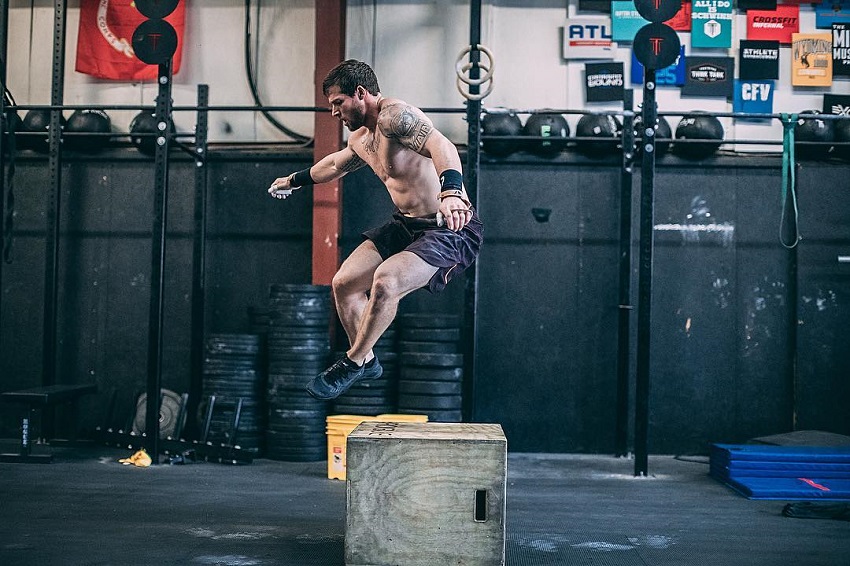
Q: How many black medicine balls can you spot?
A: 11